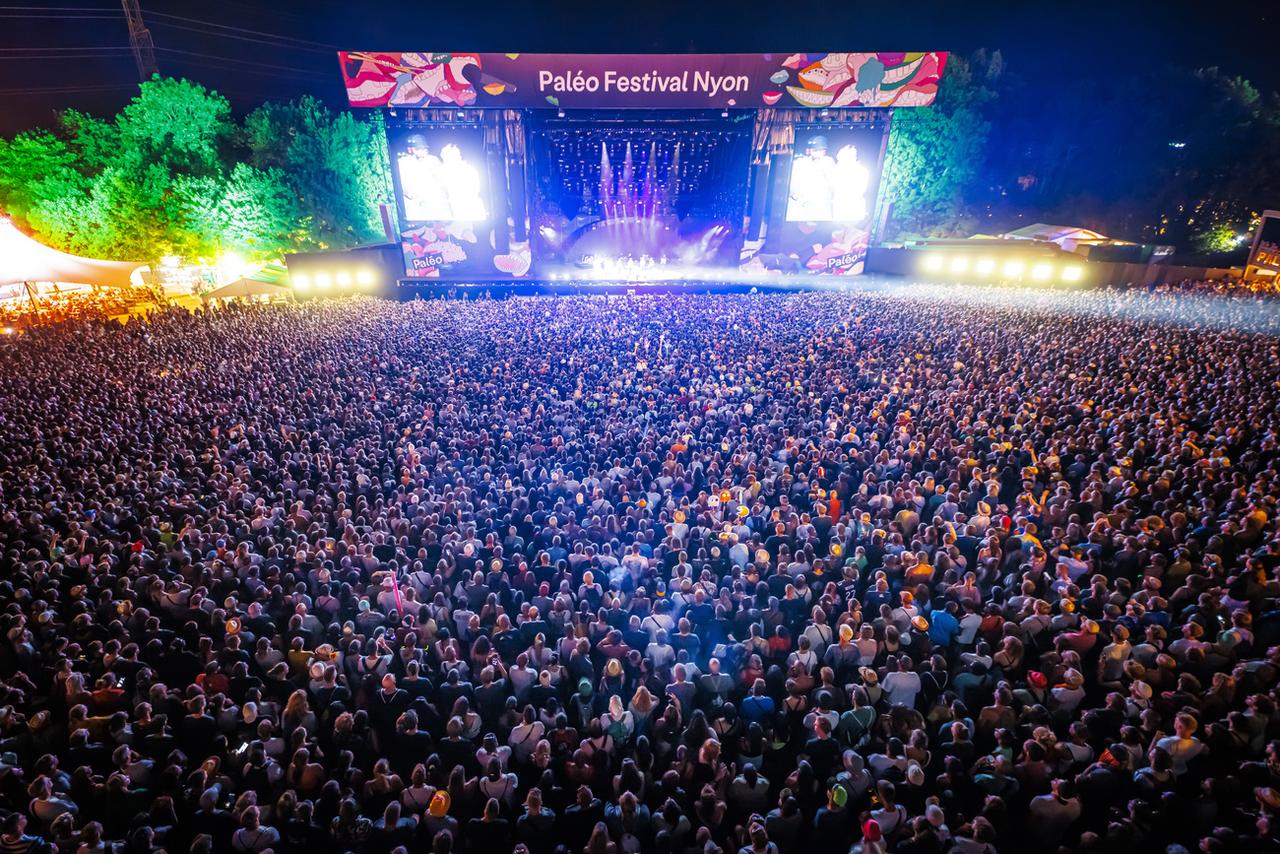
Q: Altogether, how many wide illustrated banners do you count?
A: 1